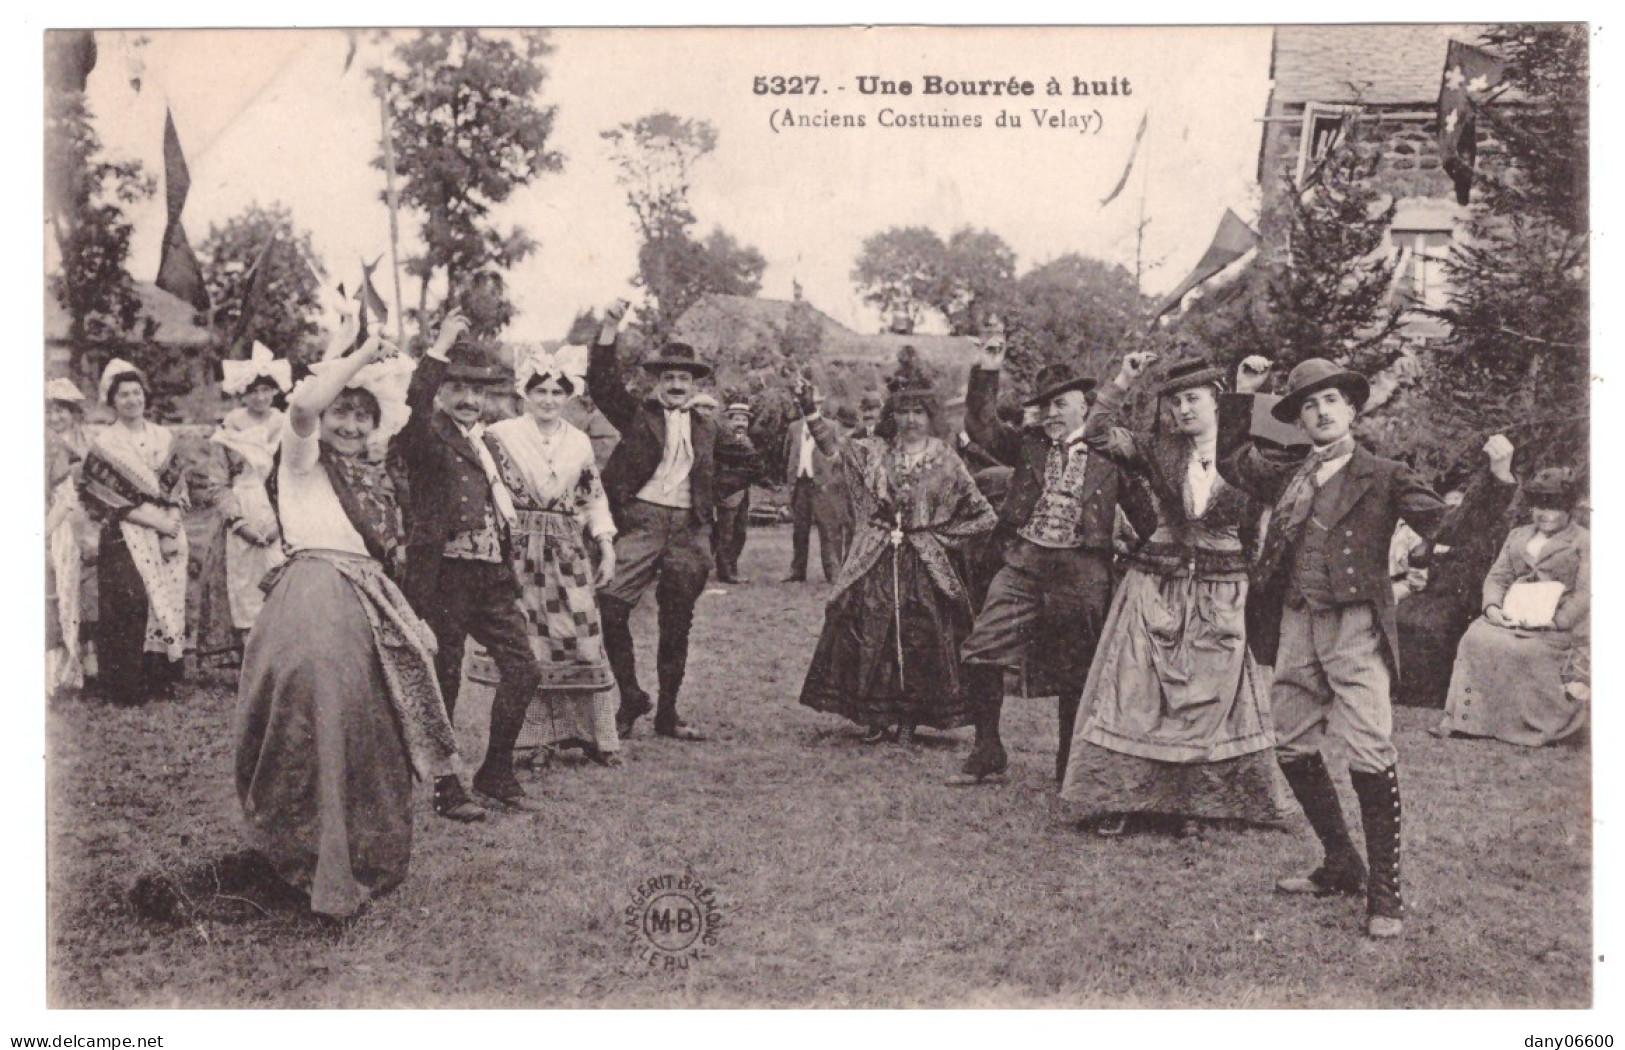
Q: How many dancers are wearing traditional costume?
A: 8